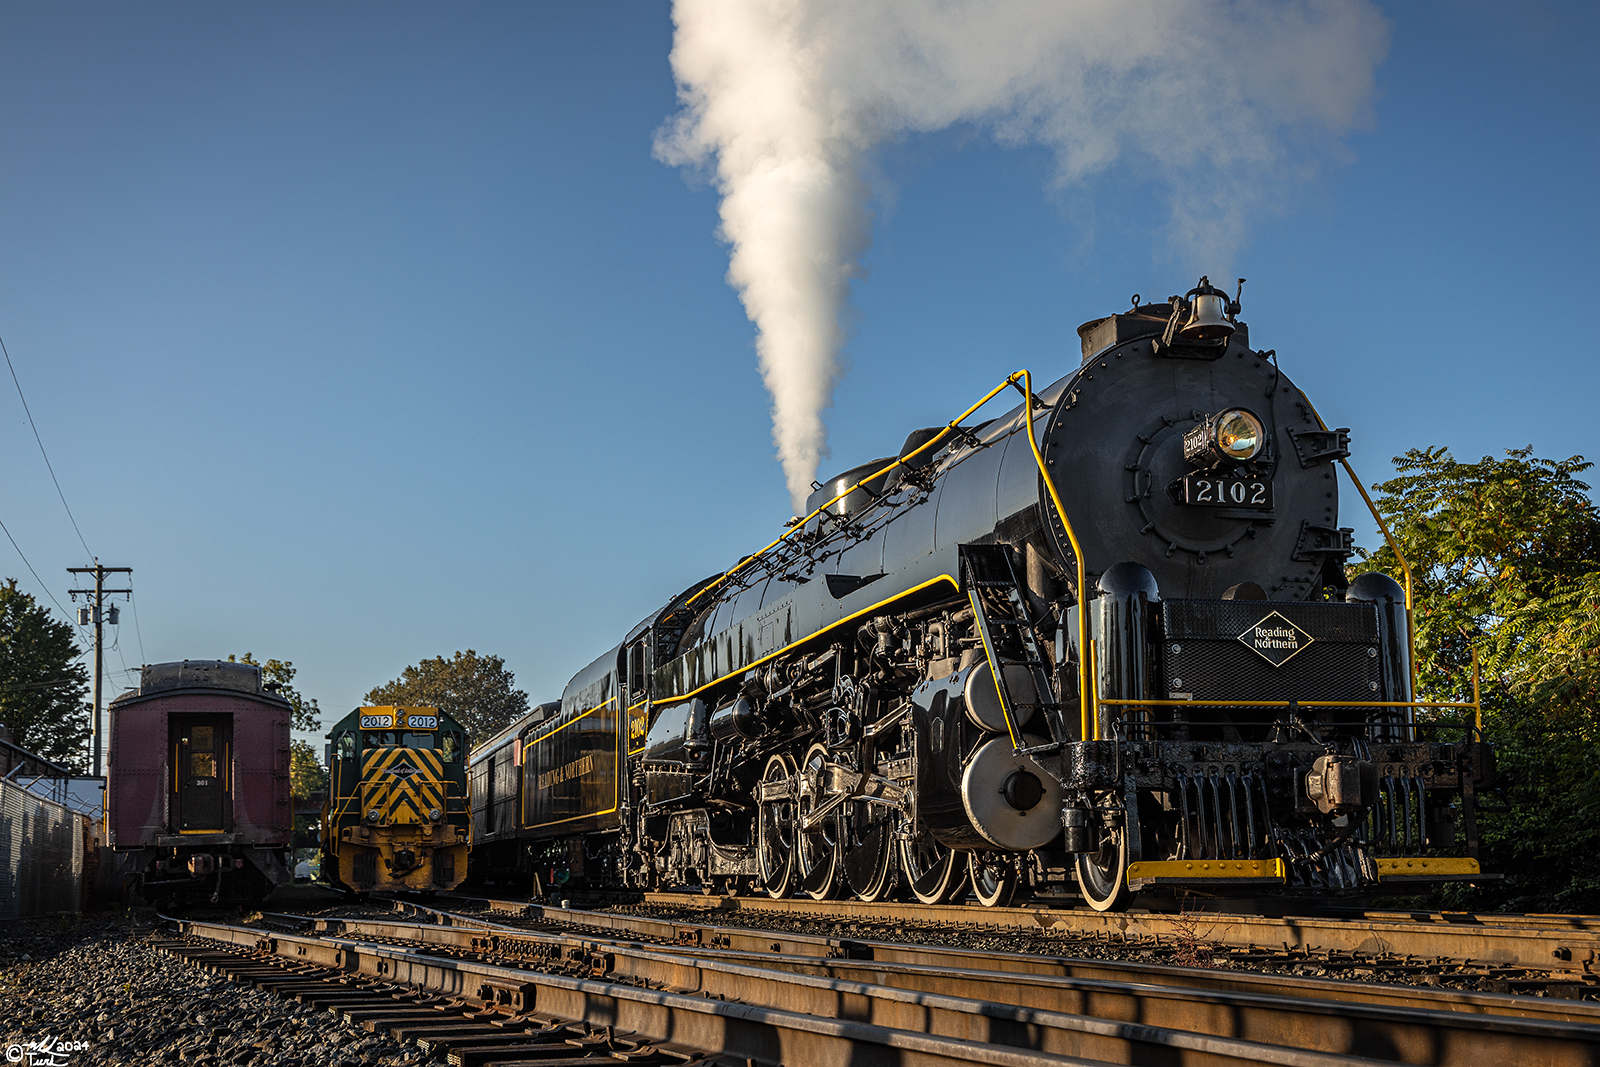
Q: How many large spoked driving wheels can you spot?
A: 4